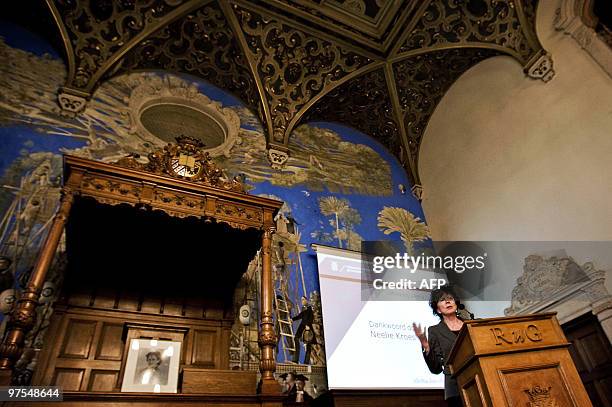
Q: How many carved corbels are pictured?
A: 4